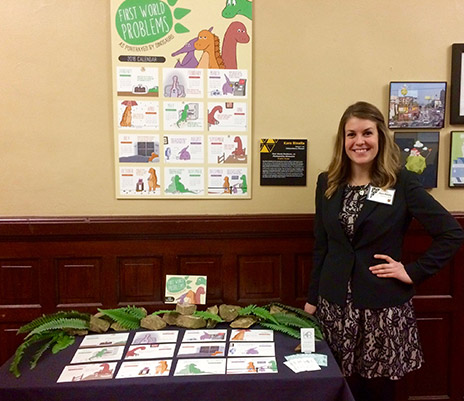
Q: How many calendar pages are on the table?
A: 12